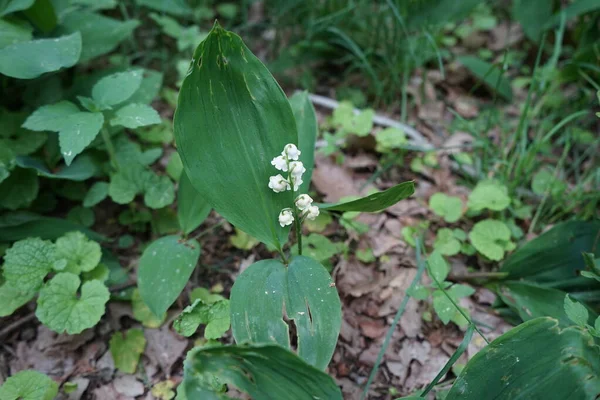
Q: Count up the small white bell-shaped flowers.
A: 8